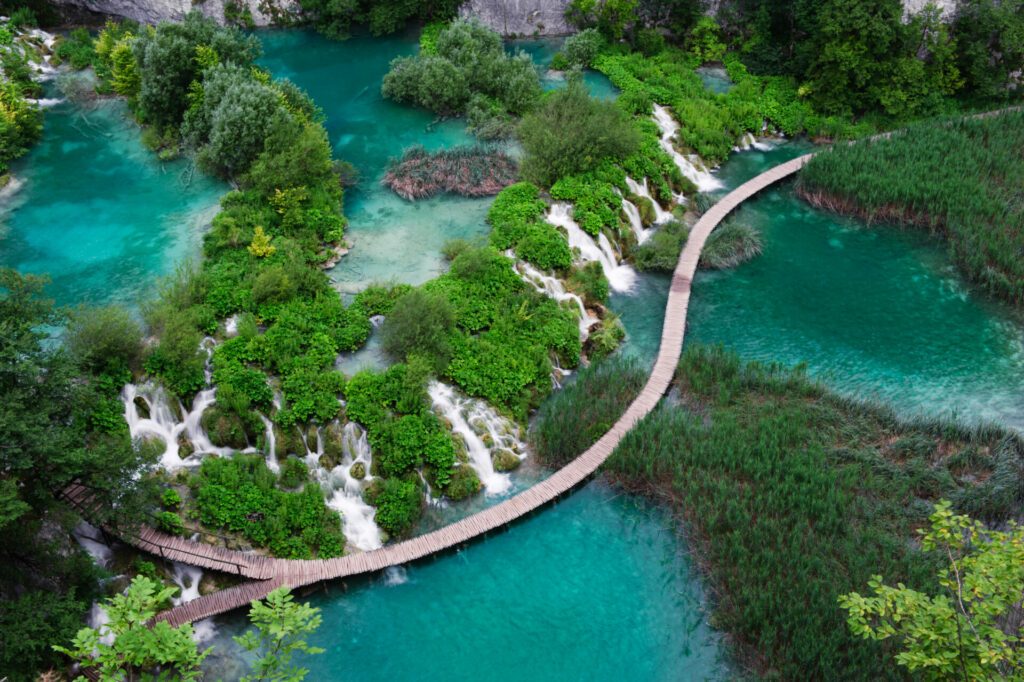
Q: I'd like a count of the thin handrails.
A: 2